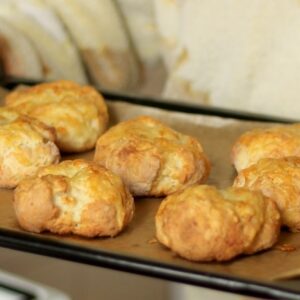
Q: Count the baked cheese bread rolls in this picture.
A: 7